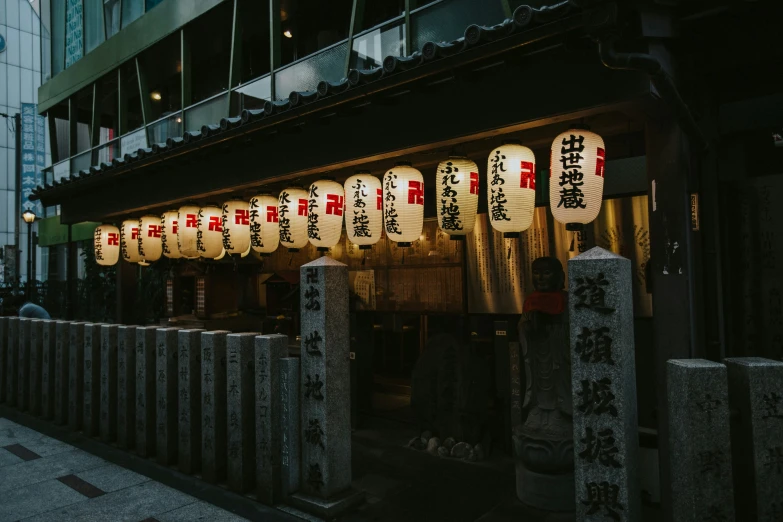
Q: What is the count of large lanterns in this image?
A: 15